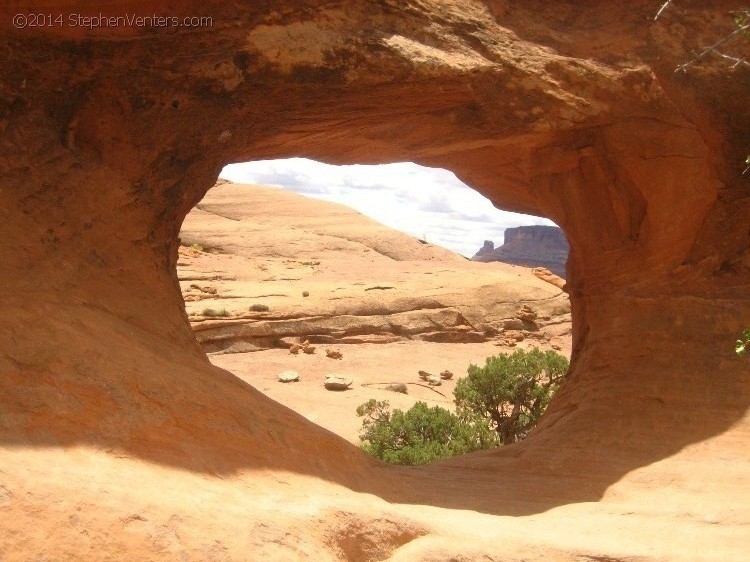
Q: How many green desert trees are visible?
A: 2